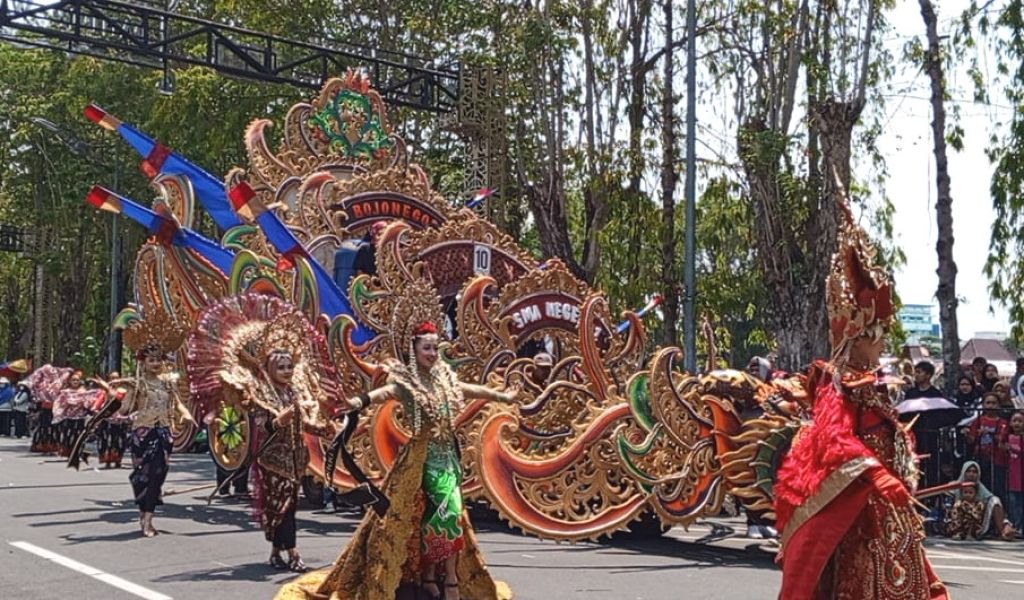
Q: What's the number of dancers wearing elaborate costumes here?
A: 4